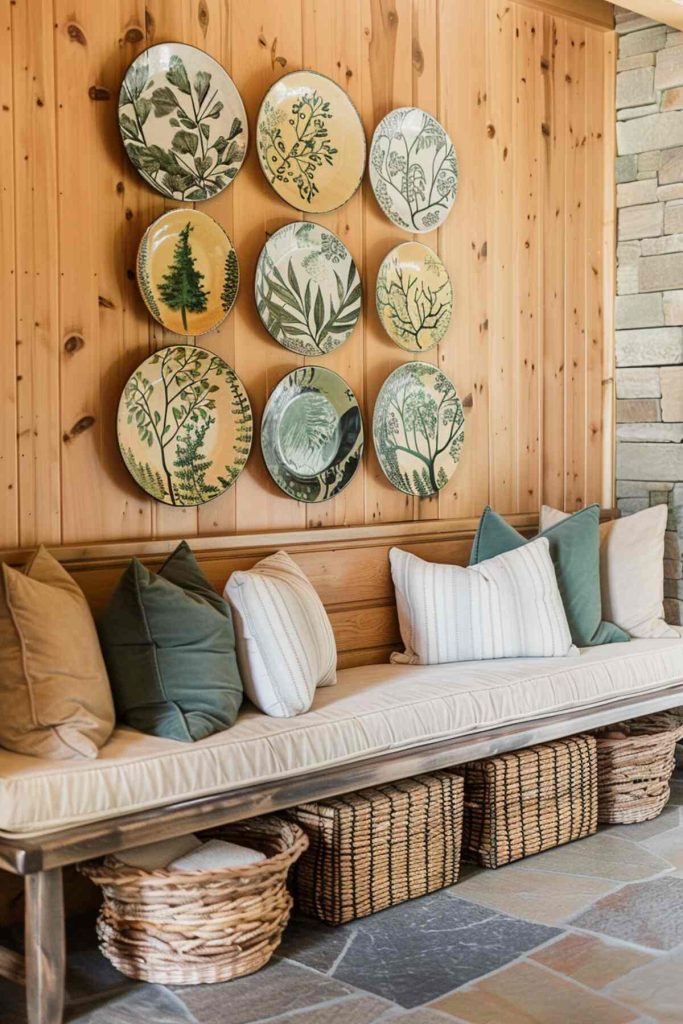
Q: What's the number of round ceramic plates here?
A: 9